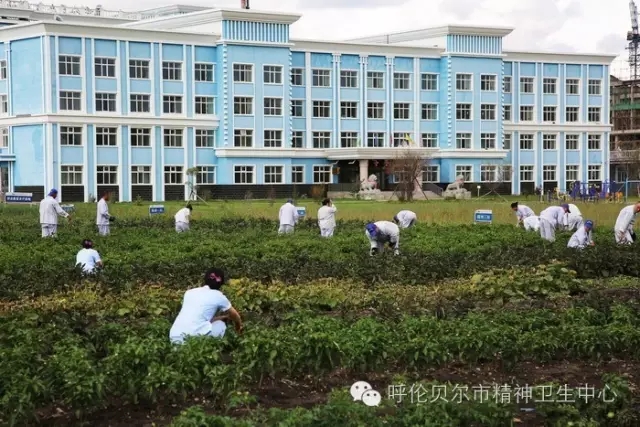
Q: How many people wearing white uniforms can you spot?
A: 15